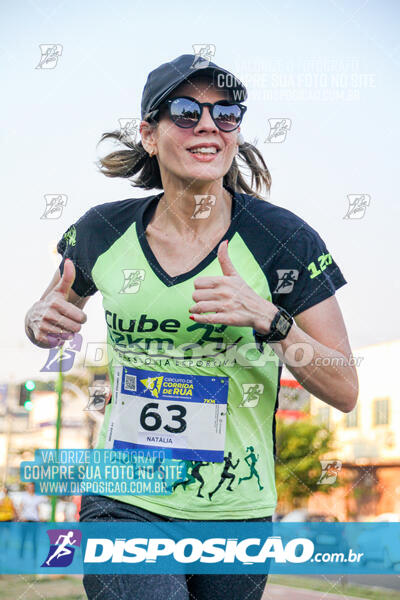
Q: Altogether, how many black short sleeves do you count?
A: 2